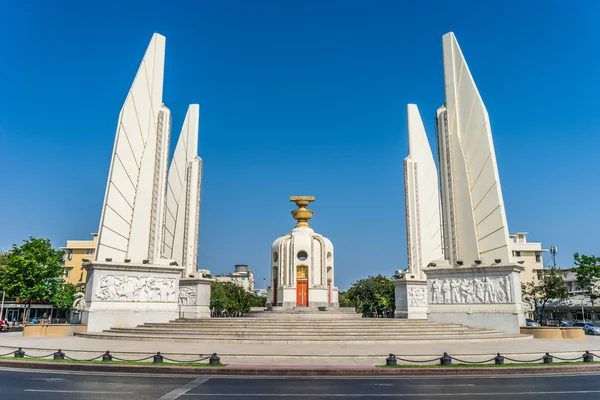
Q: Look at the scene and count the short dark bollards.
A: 10